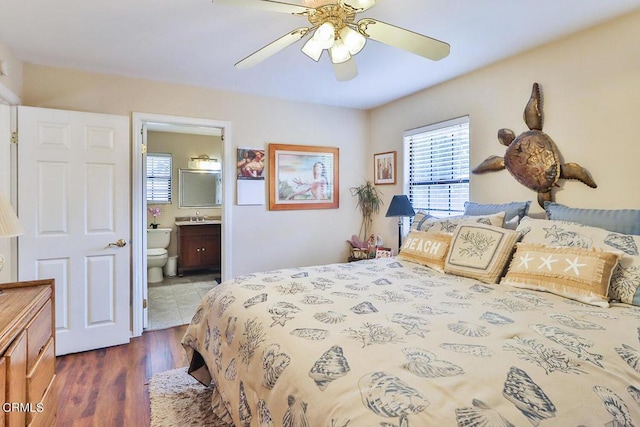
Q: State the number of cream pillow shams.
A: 2